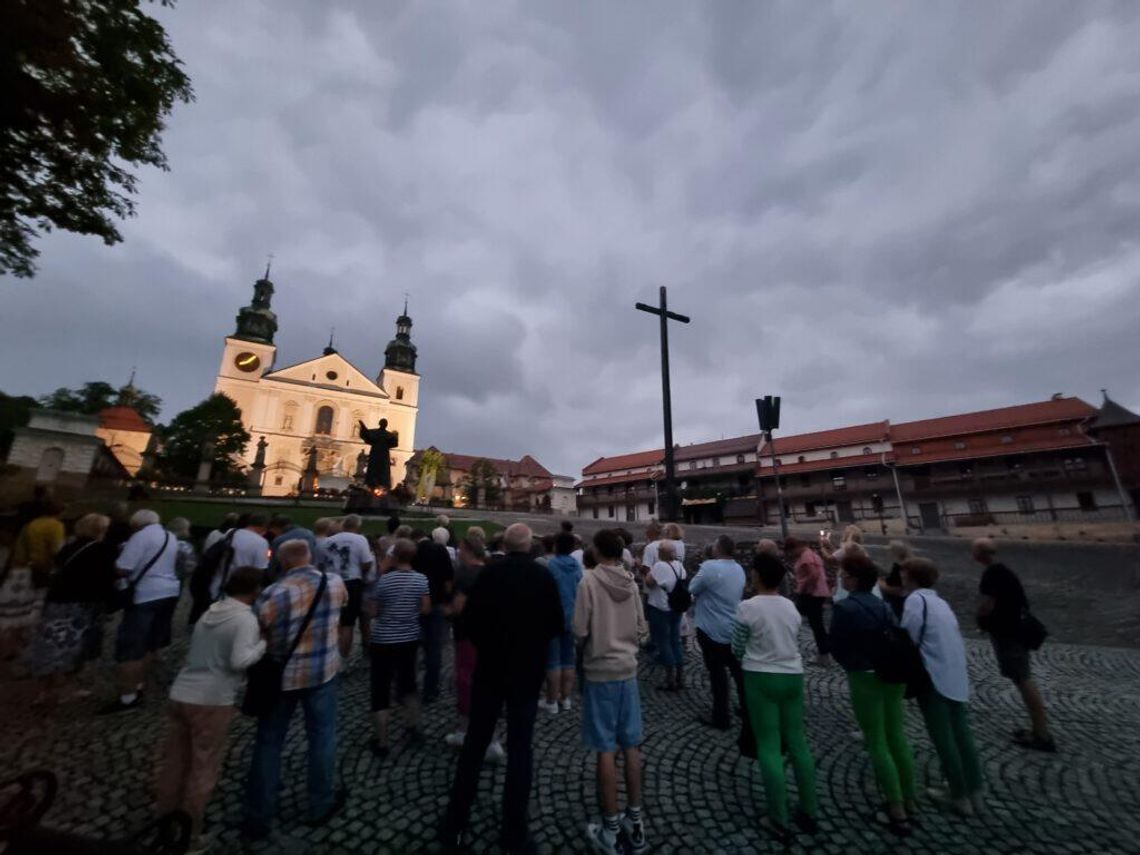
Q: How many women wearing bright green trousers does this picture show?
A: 2